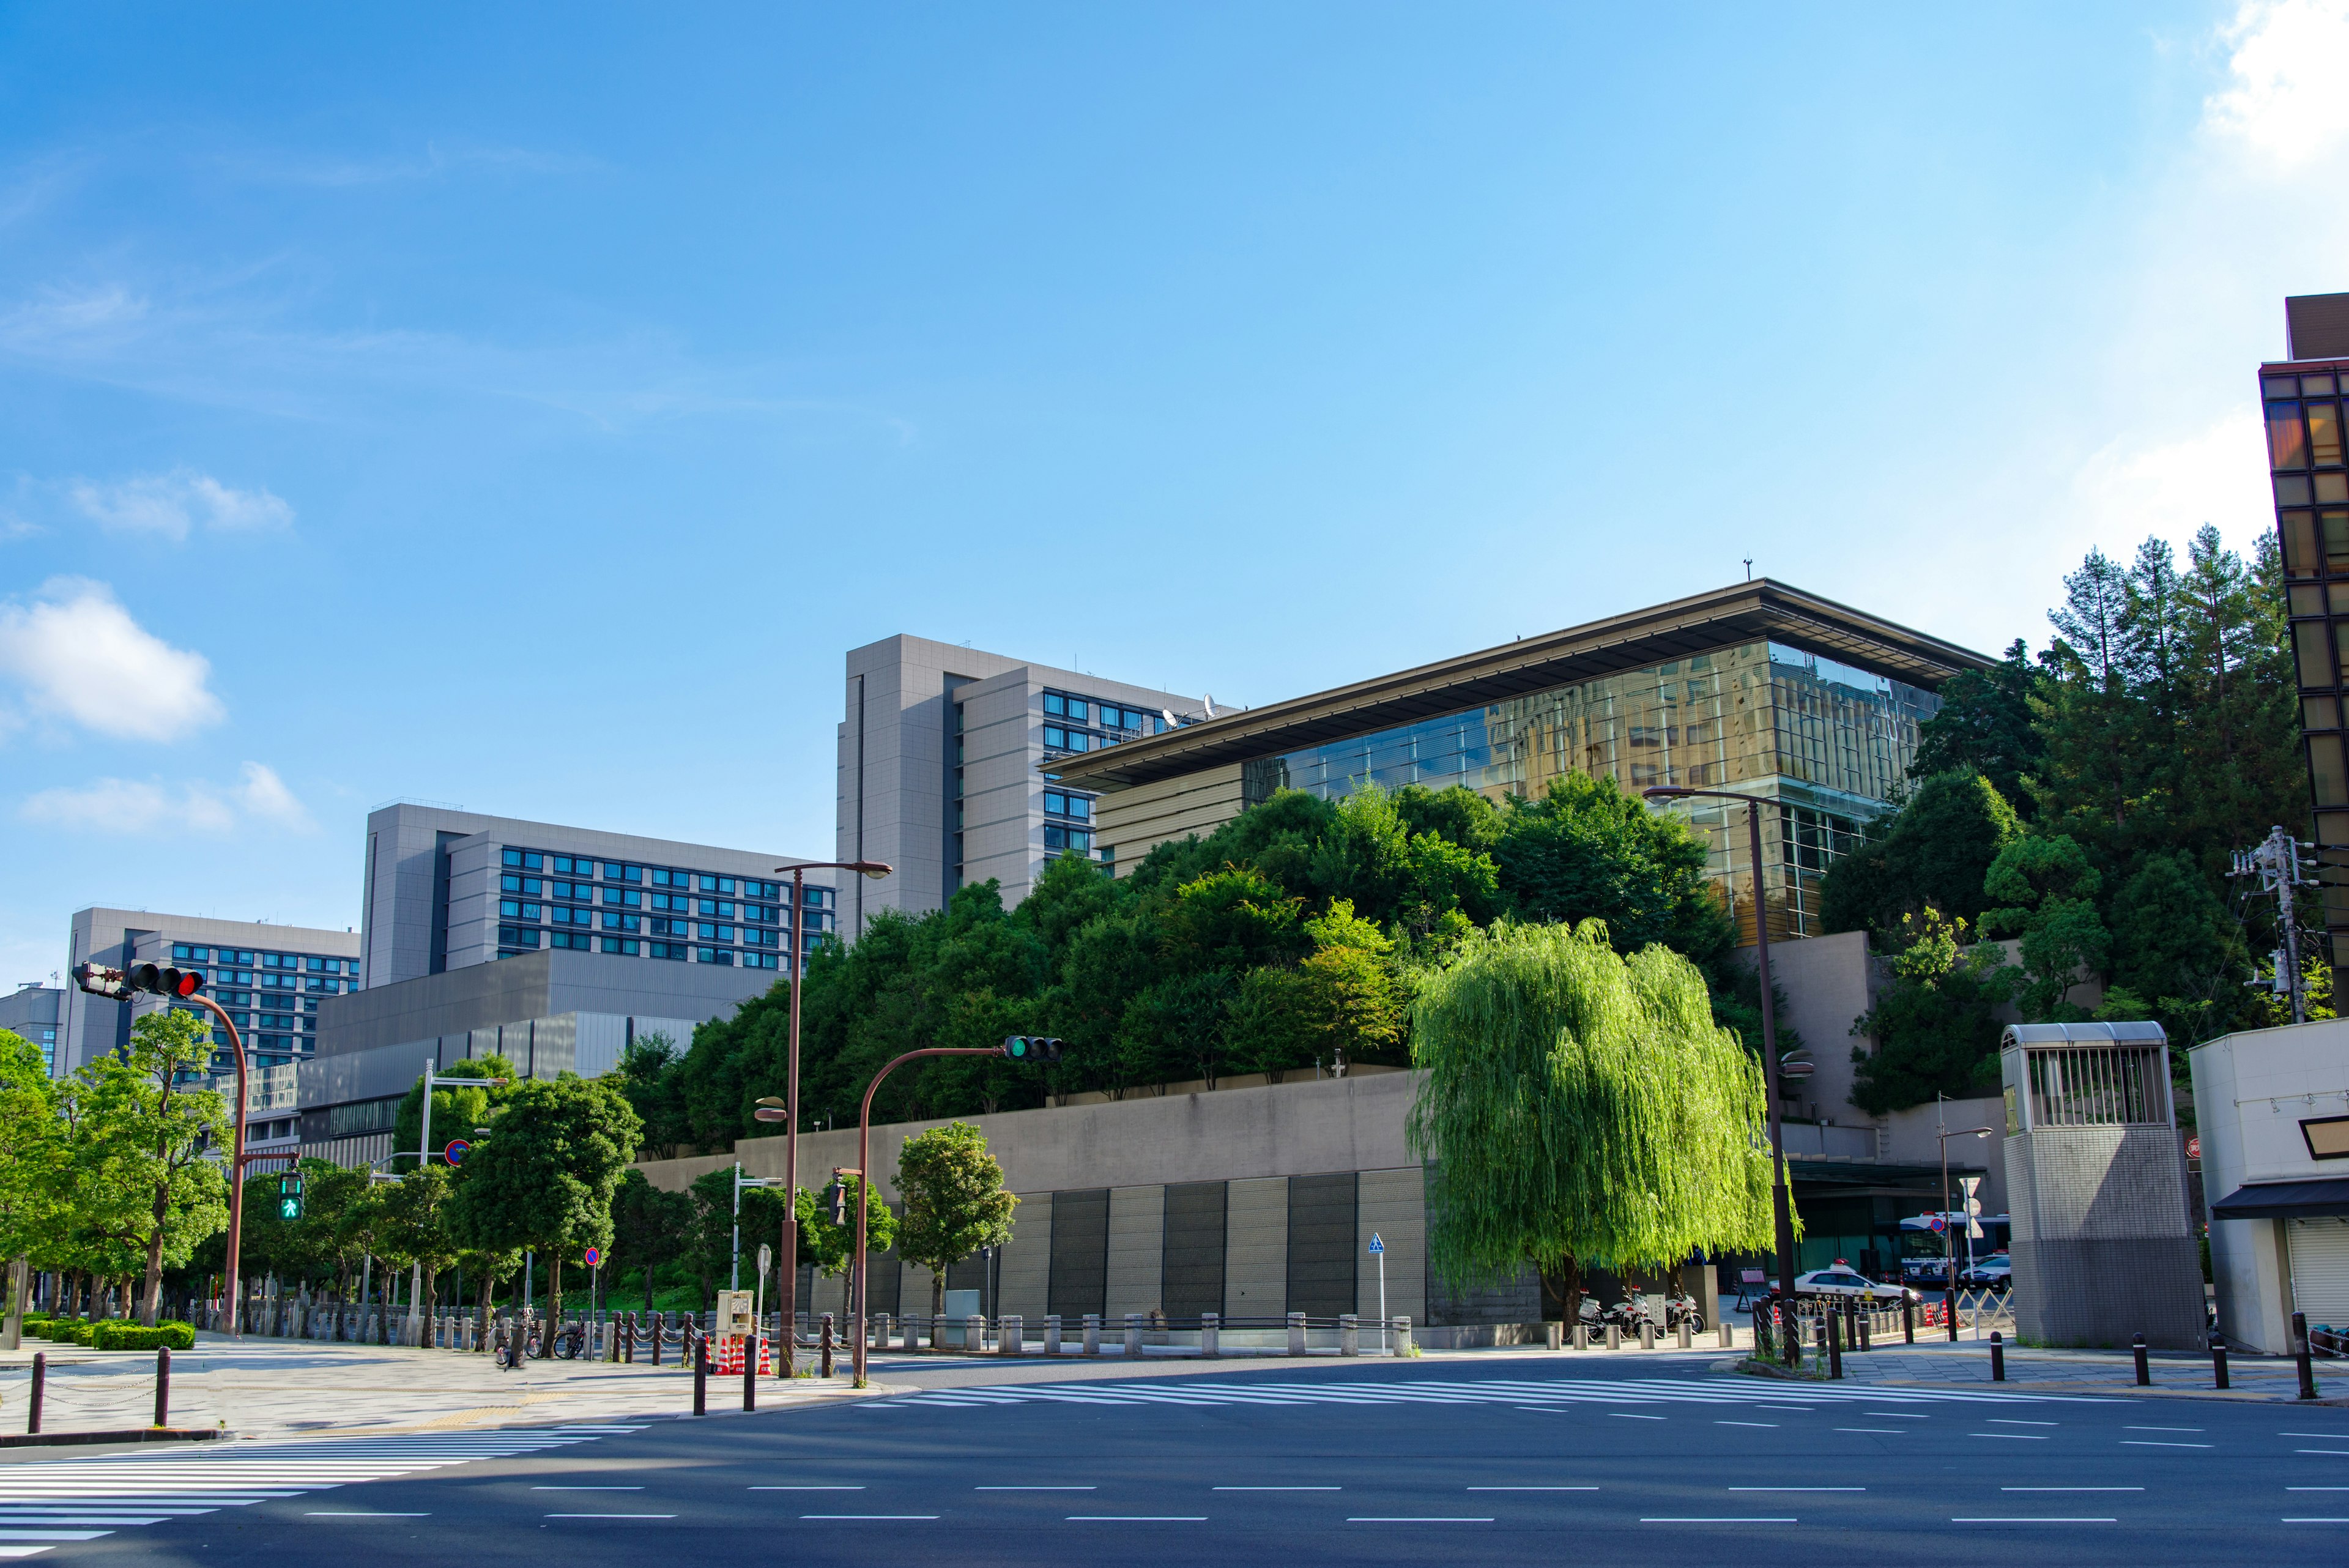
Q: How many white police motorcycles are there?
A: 2